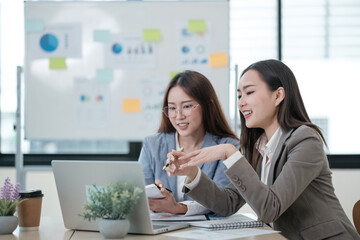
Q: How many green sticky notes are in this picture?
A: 4